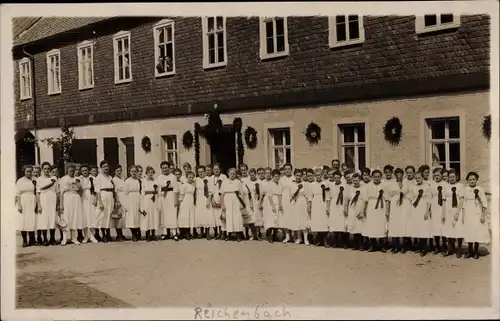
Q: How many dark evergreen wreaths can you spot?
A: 6